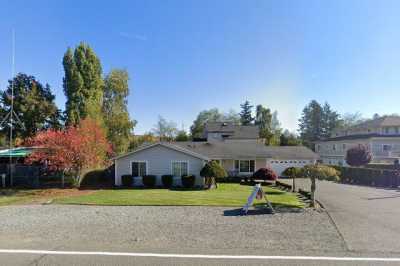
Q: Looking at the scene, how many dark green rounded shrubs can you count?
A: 4